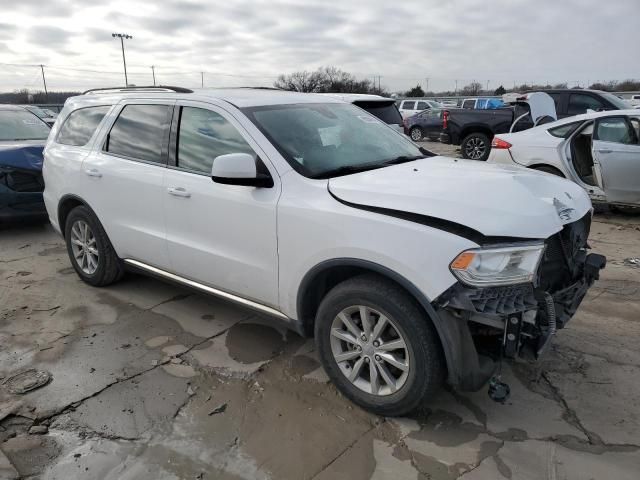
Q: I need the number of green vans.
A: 0